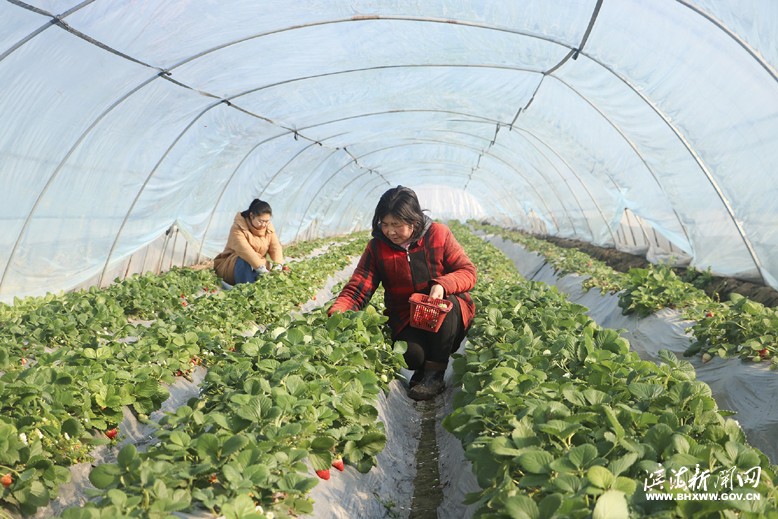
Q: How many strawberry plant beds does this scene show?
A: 5